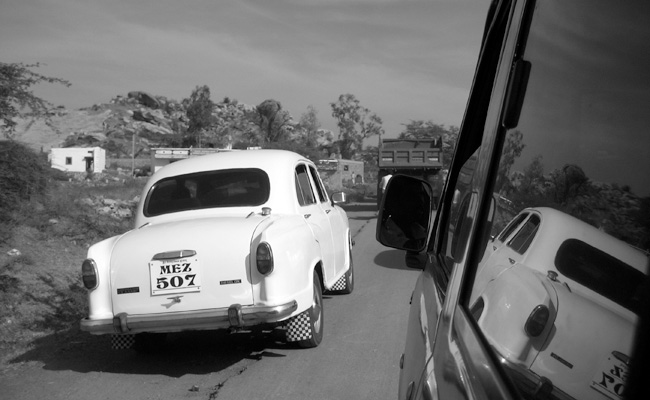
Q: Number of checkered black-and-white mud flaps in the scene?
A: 3